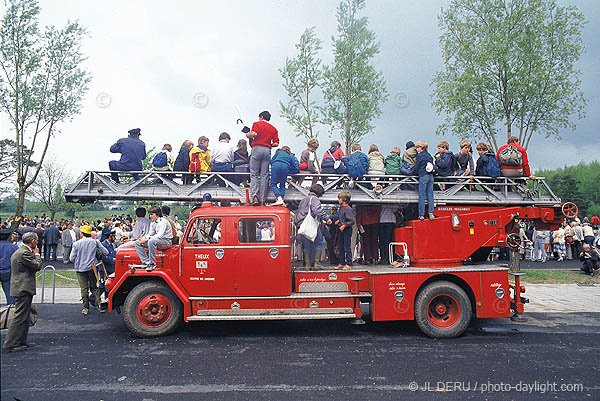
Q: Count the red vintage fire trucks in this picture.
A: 1